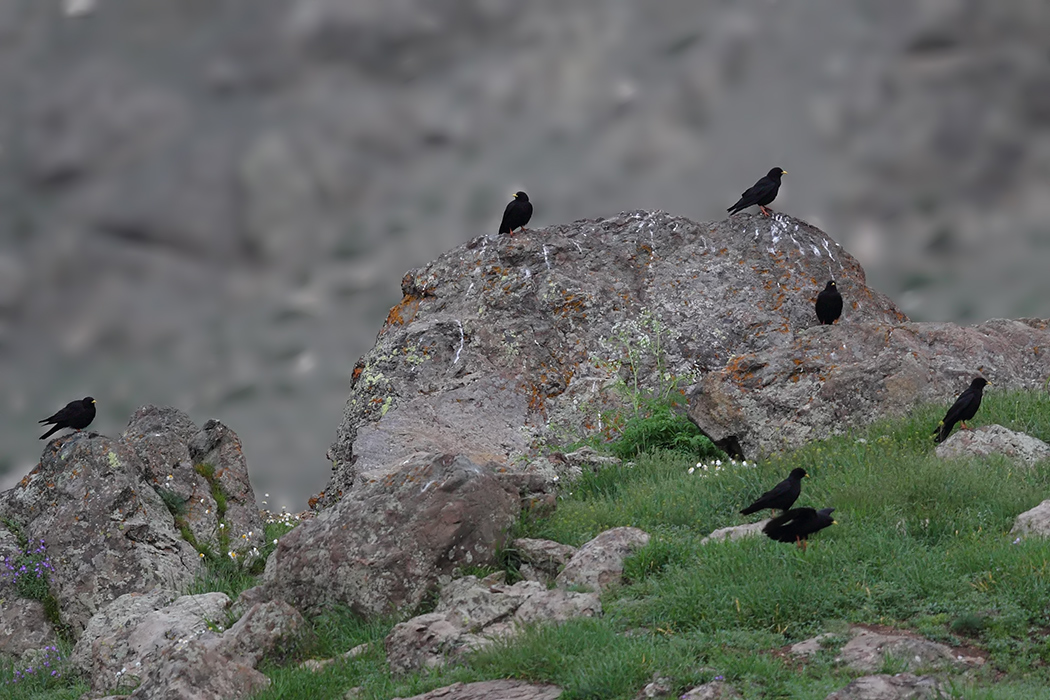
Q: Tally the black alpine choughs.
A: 7